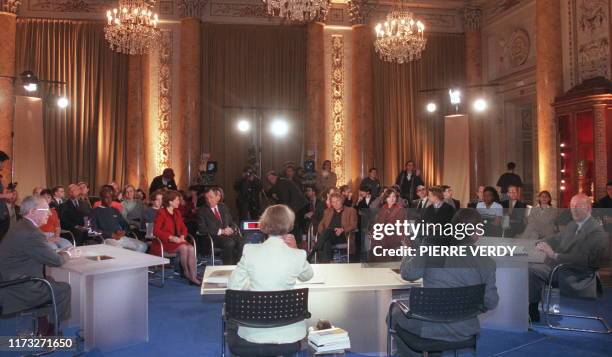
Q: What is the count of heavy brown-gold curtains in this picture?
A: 3